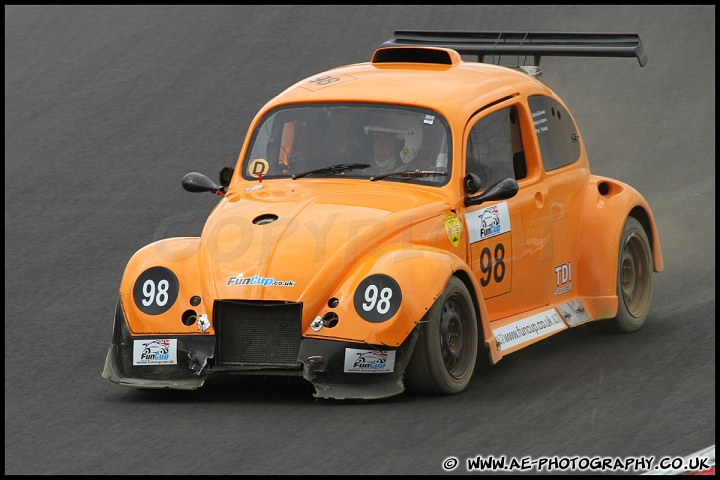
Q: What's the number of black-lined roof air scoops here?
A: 1